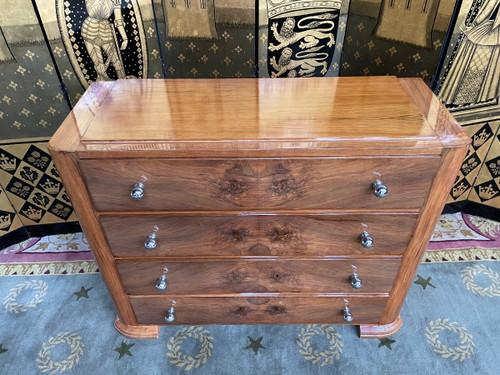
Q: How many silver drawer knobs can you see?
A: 8